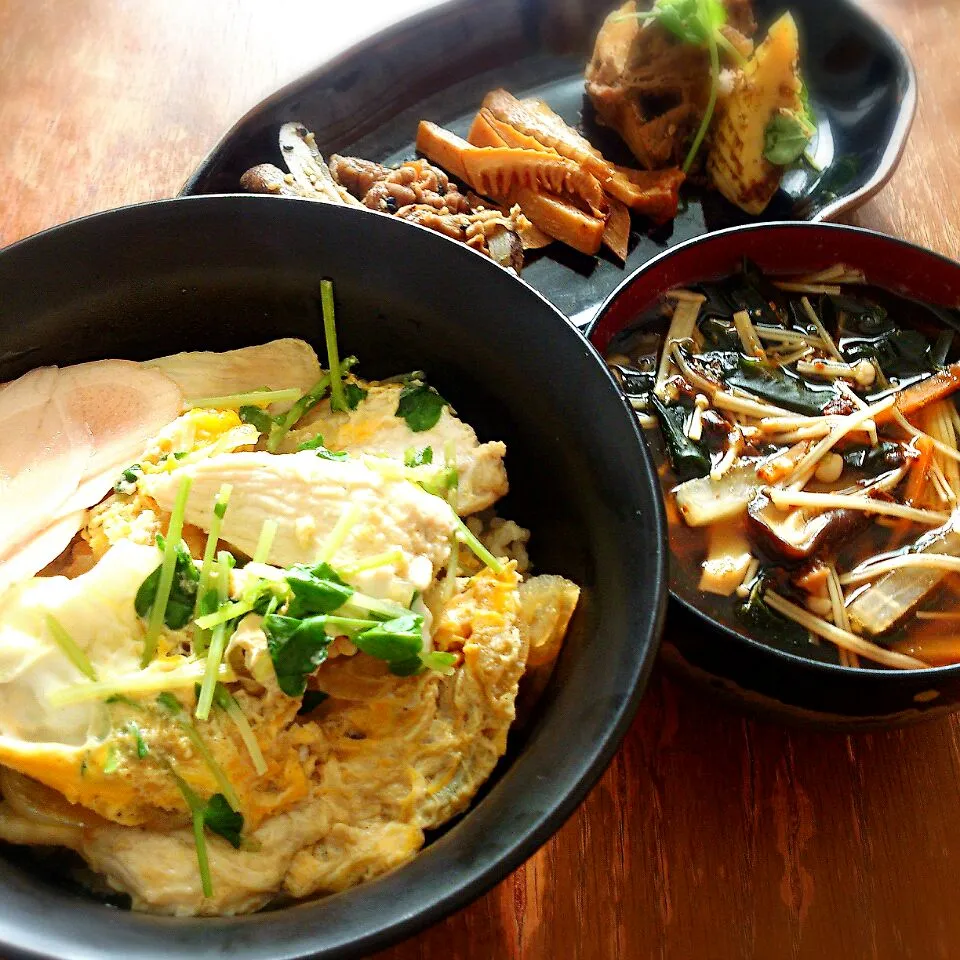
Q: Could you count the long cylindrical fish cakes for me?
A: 0